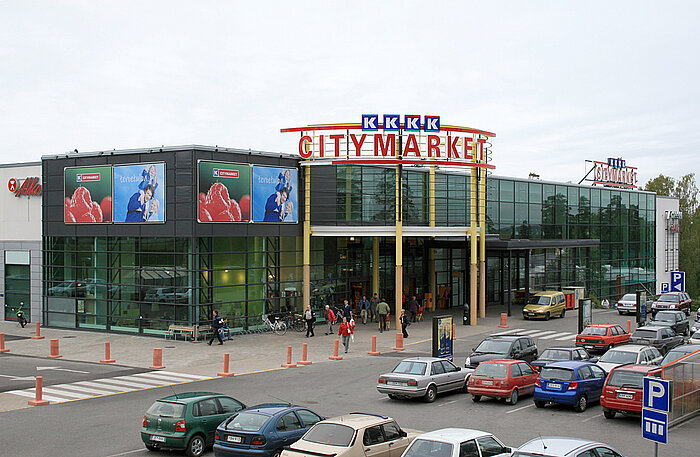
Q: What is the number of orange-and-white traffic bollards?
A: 15